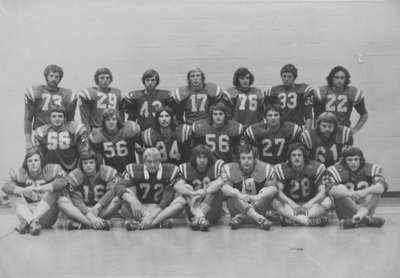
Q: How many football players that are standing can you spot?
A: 7